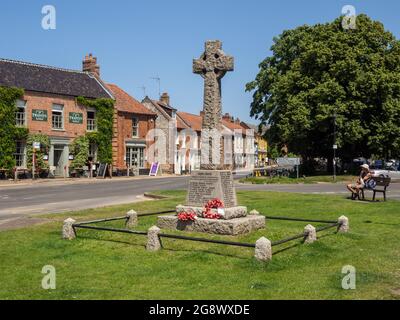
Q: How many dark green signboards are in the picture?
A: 2